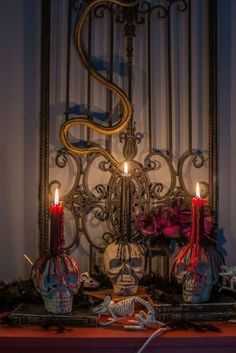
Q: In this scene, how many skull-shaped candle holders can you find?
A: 3